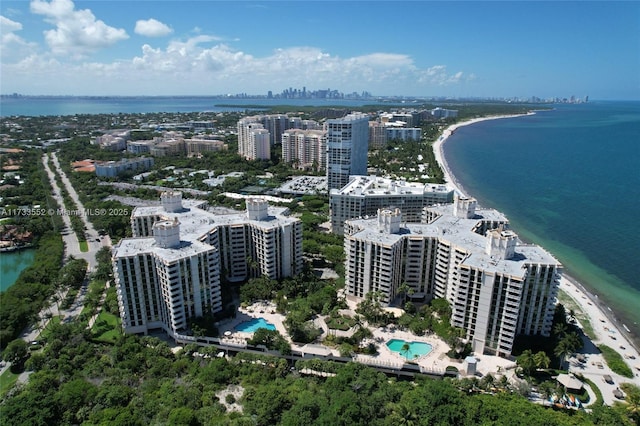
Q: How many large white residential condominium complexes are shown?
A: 2